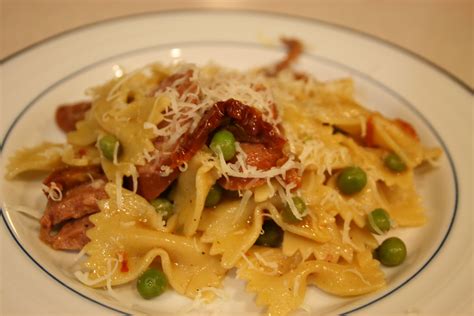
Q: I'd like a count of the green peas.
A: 11